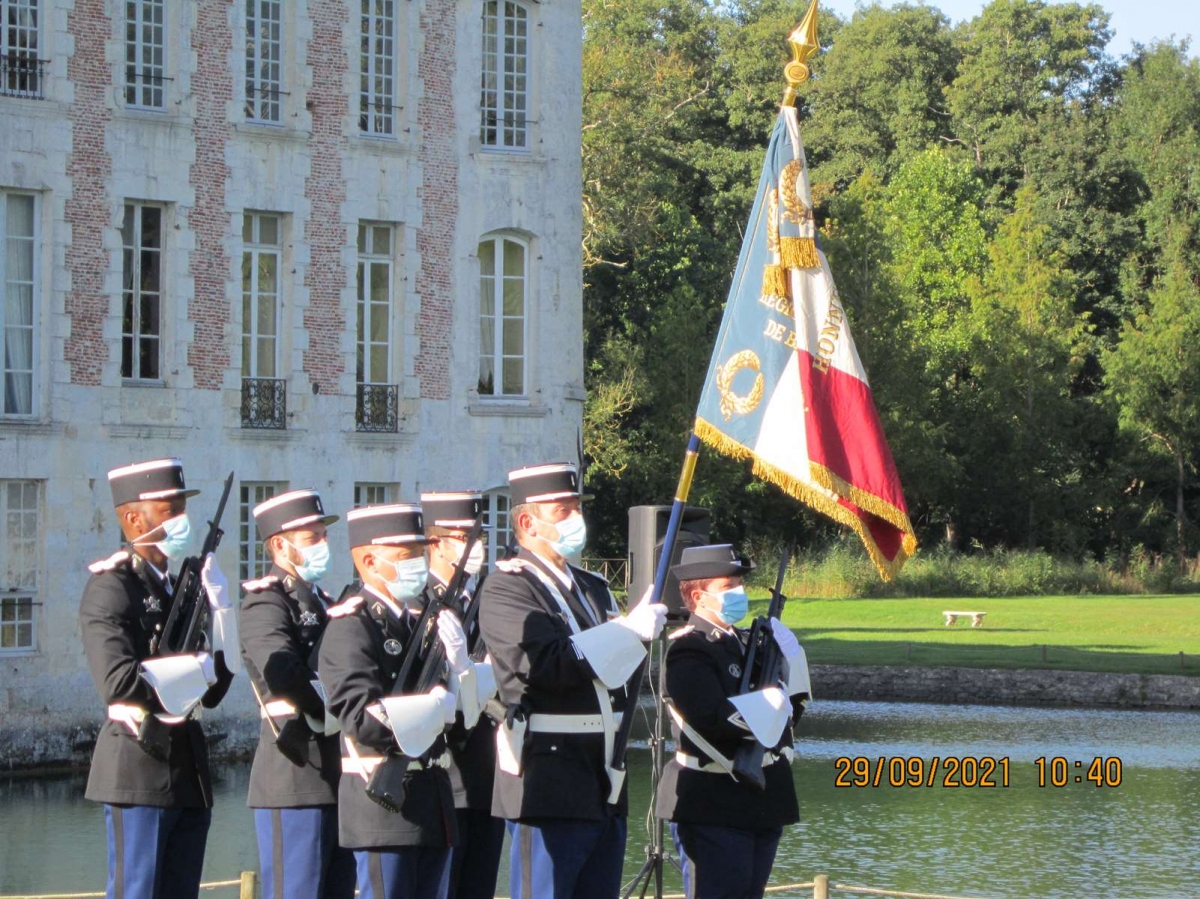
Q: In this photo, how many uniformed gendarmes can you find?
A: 6